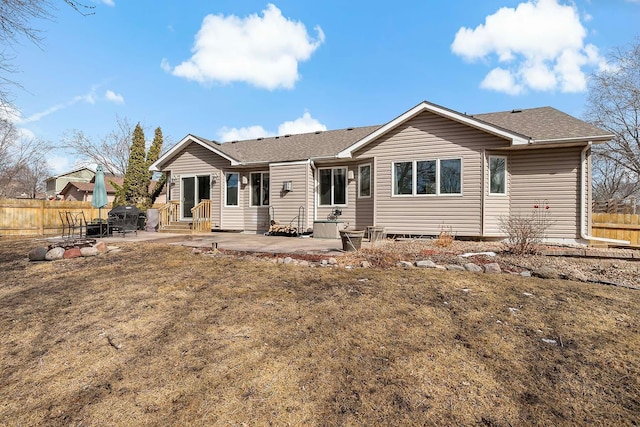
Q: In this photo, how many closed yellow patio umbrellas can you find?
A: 0